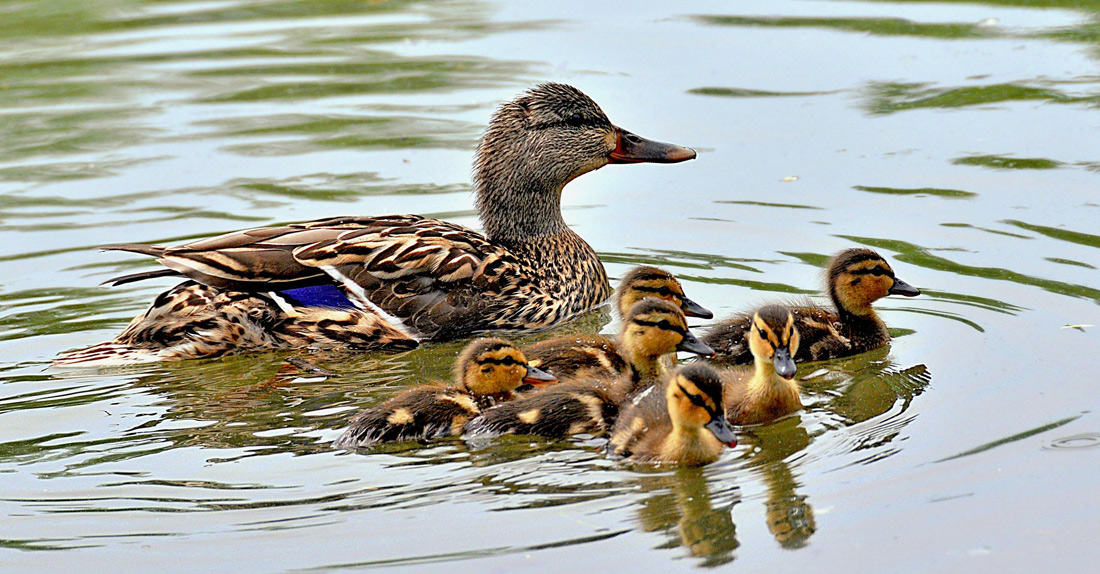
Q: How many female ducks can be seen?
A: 1